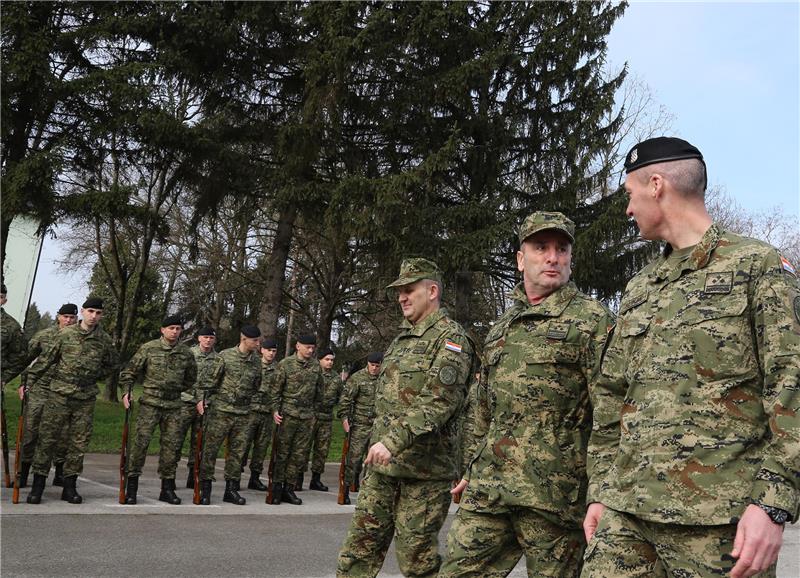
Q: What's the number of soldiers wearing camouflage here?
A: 13